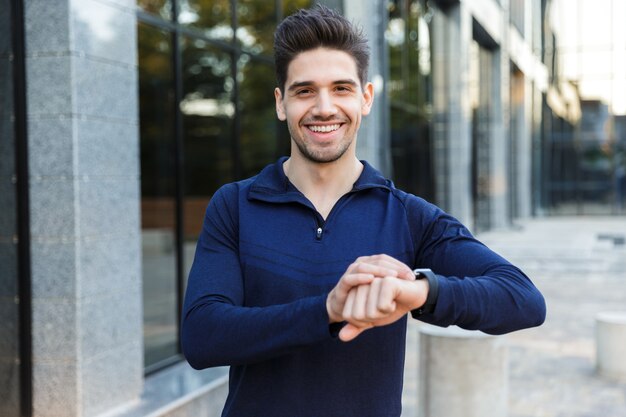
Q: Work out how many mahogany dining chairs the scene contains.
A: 0